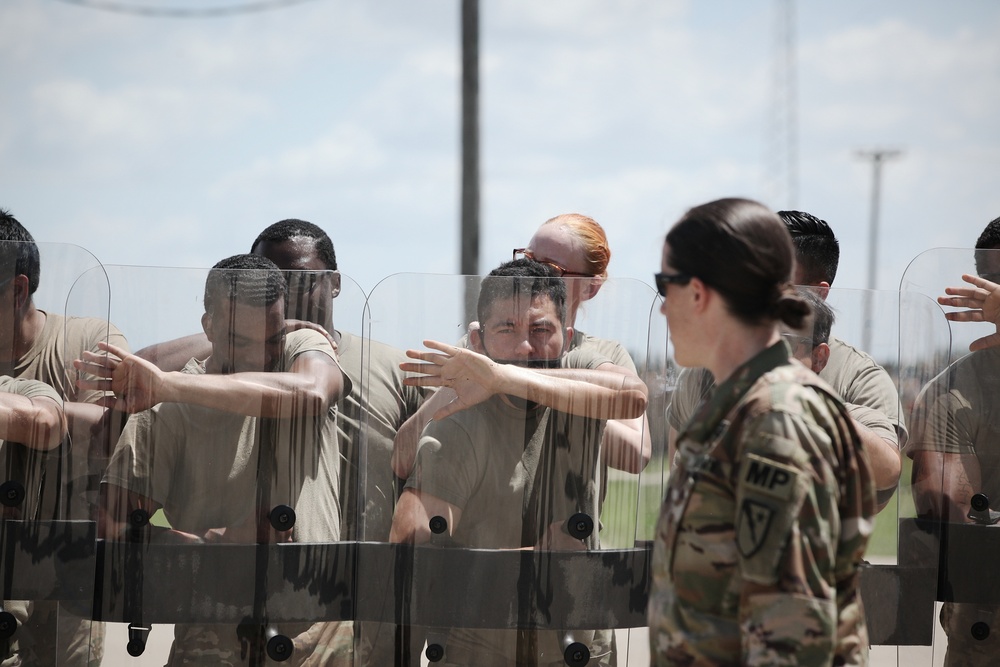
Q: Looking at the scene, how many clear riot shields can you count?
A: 5